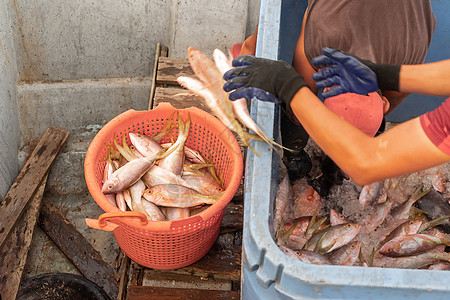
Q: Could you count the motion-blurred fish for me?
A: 3